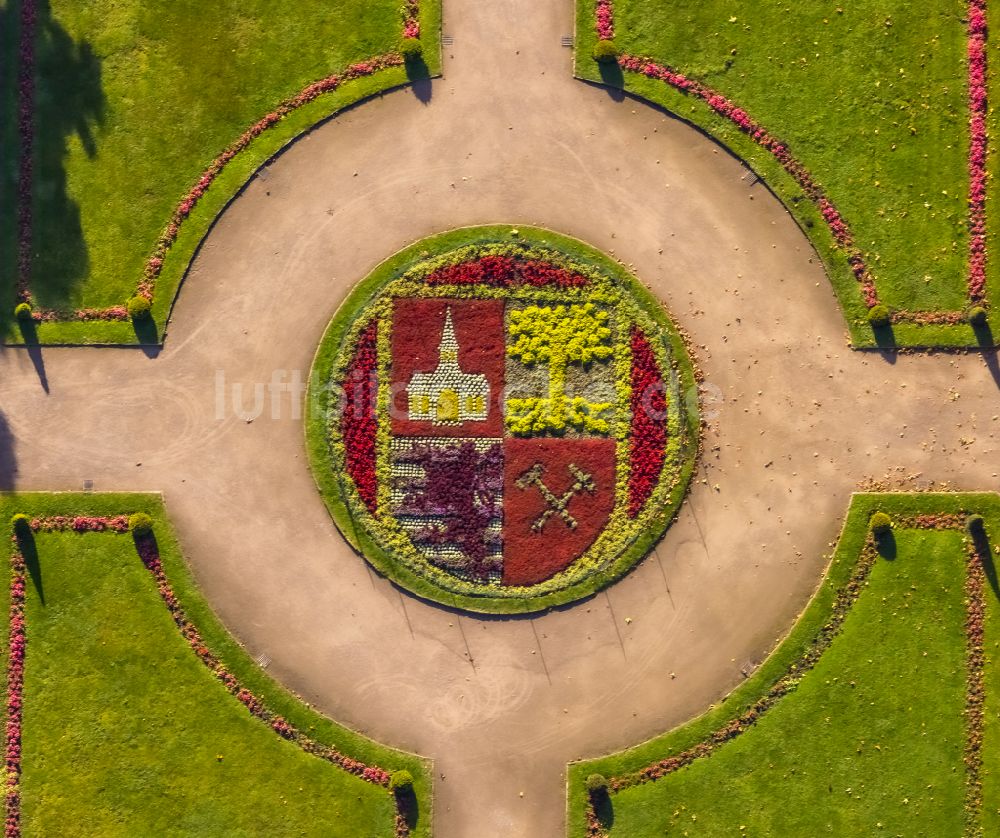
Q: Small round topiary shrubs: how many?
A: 12